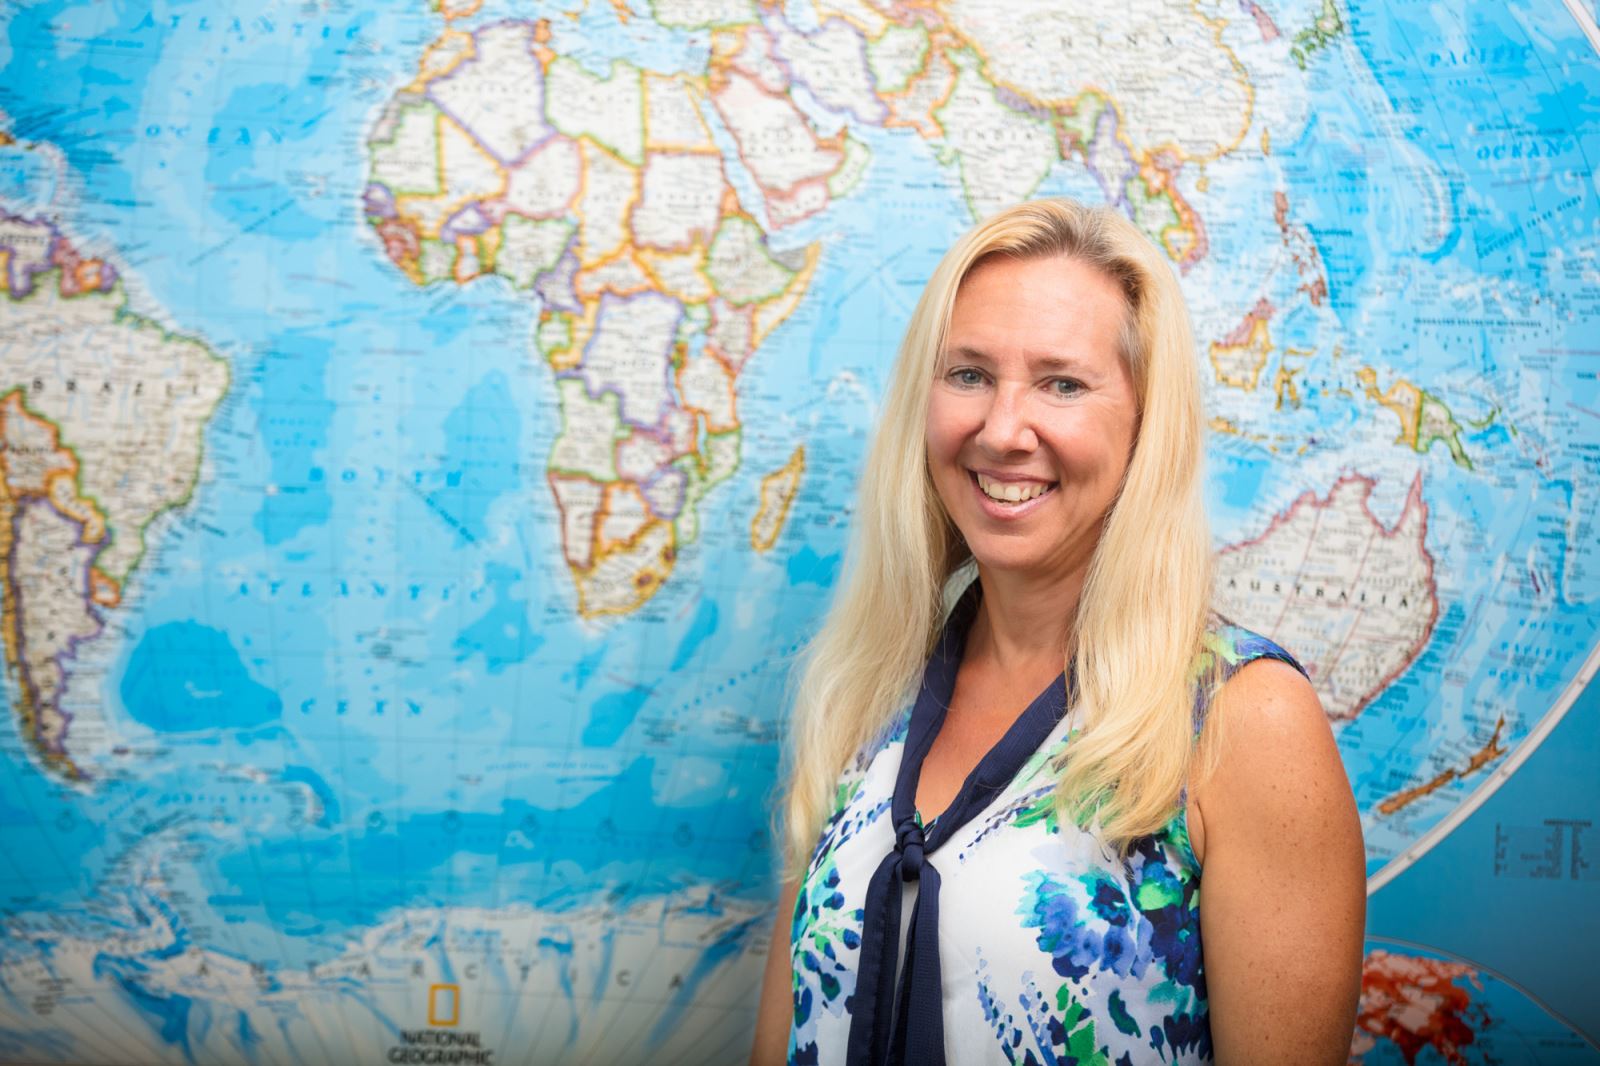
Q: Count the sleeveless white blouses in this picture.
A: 1